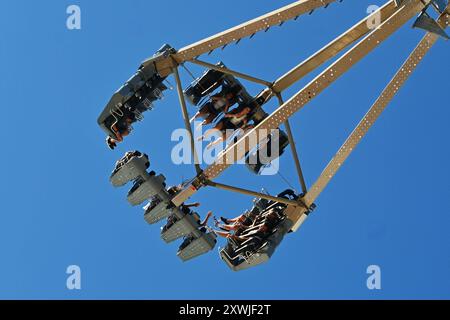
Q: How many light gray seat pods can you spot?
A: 5